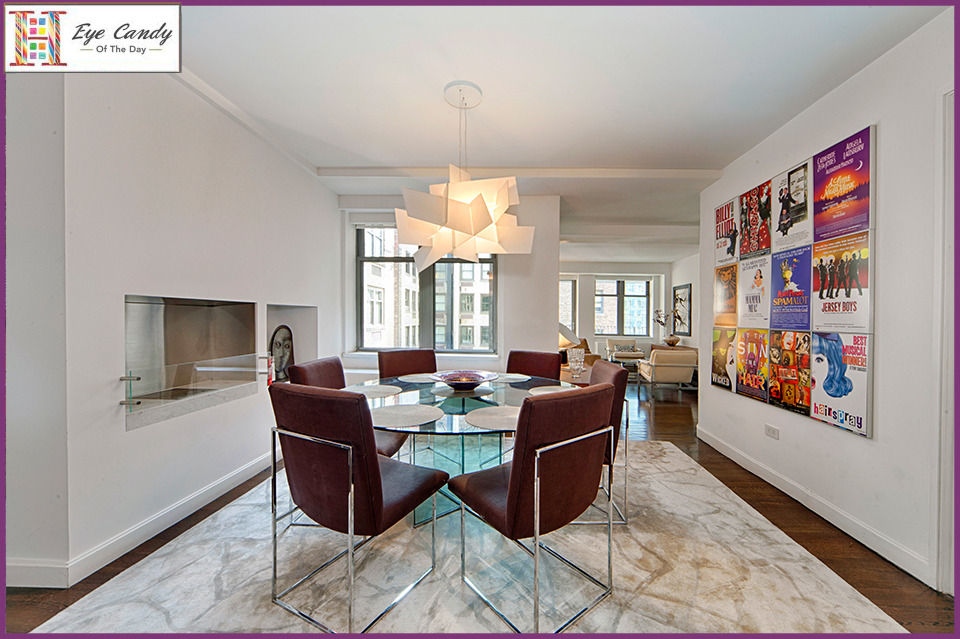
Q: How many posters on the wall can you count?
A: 12